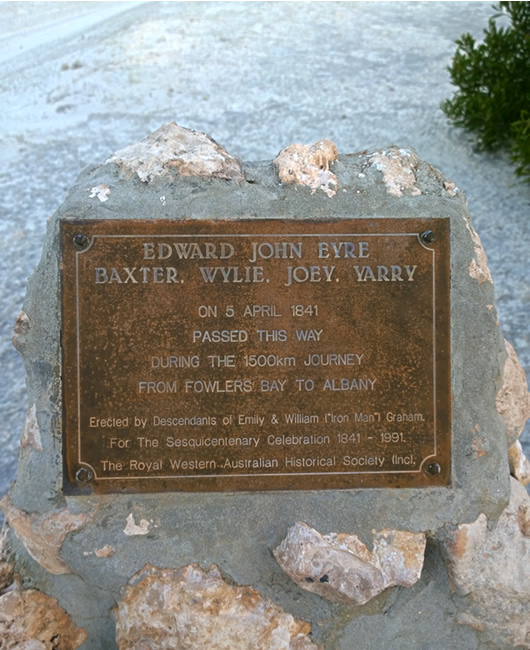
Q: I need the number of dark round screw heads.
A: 4